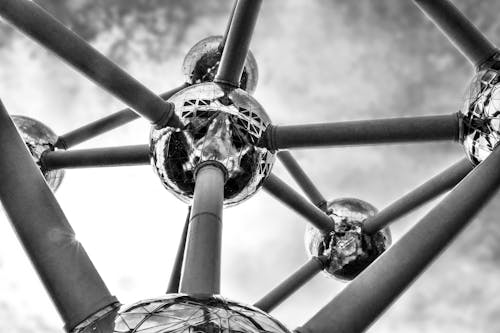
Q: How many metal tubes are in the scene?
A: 15